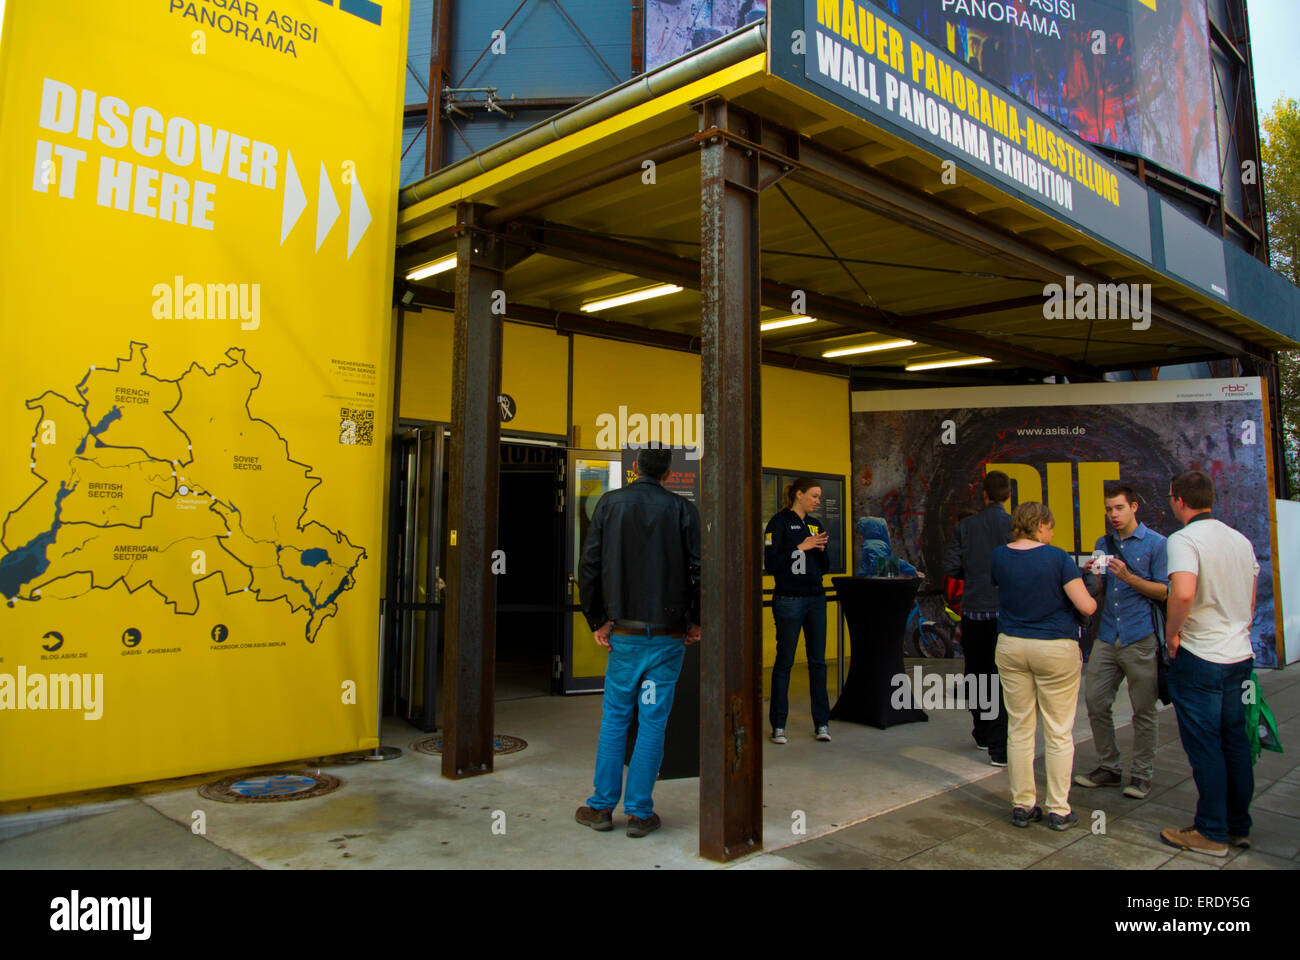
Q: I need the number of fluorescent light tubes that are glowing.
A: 5